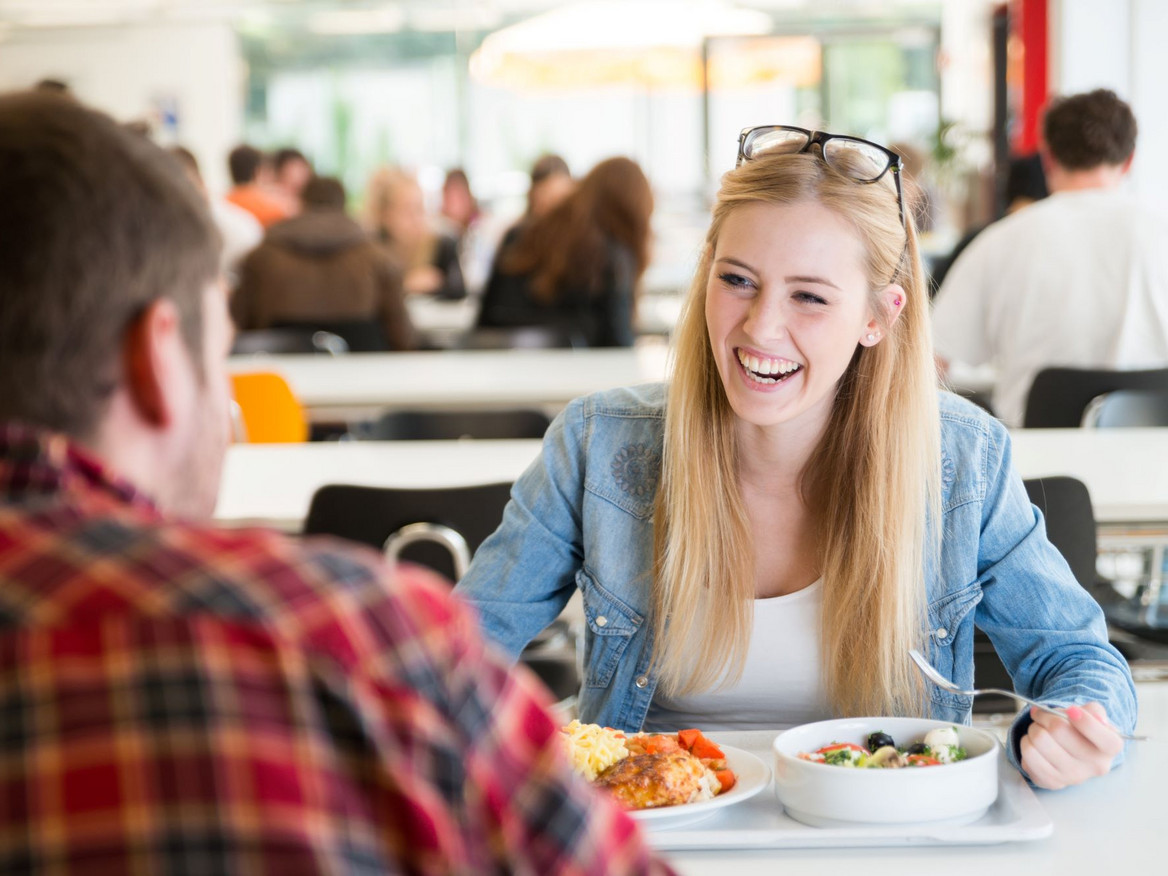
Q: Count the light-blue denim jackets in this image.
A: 1